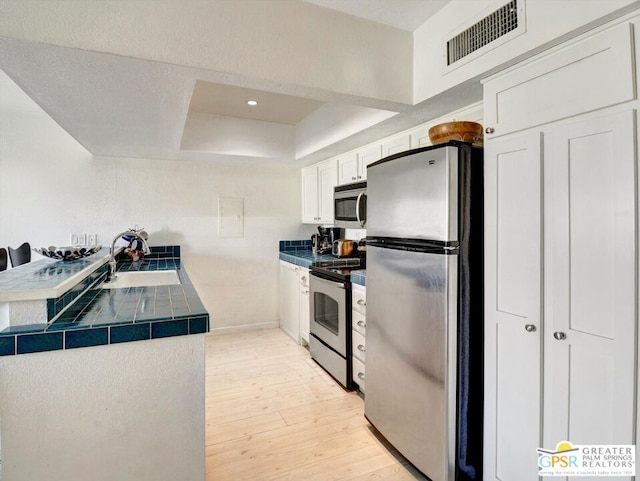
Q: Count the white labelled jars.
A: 0